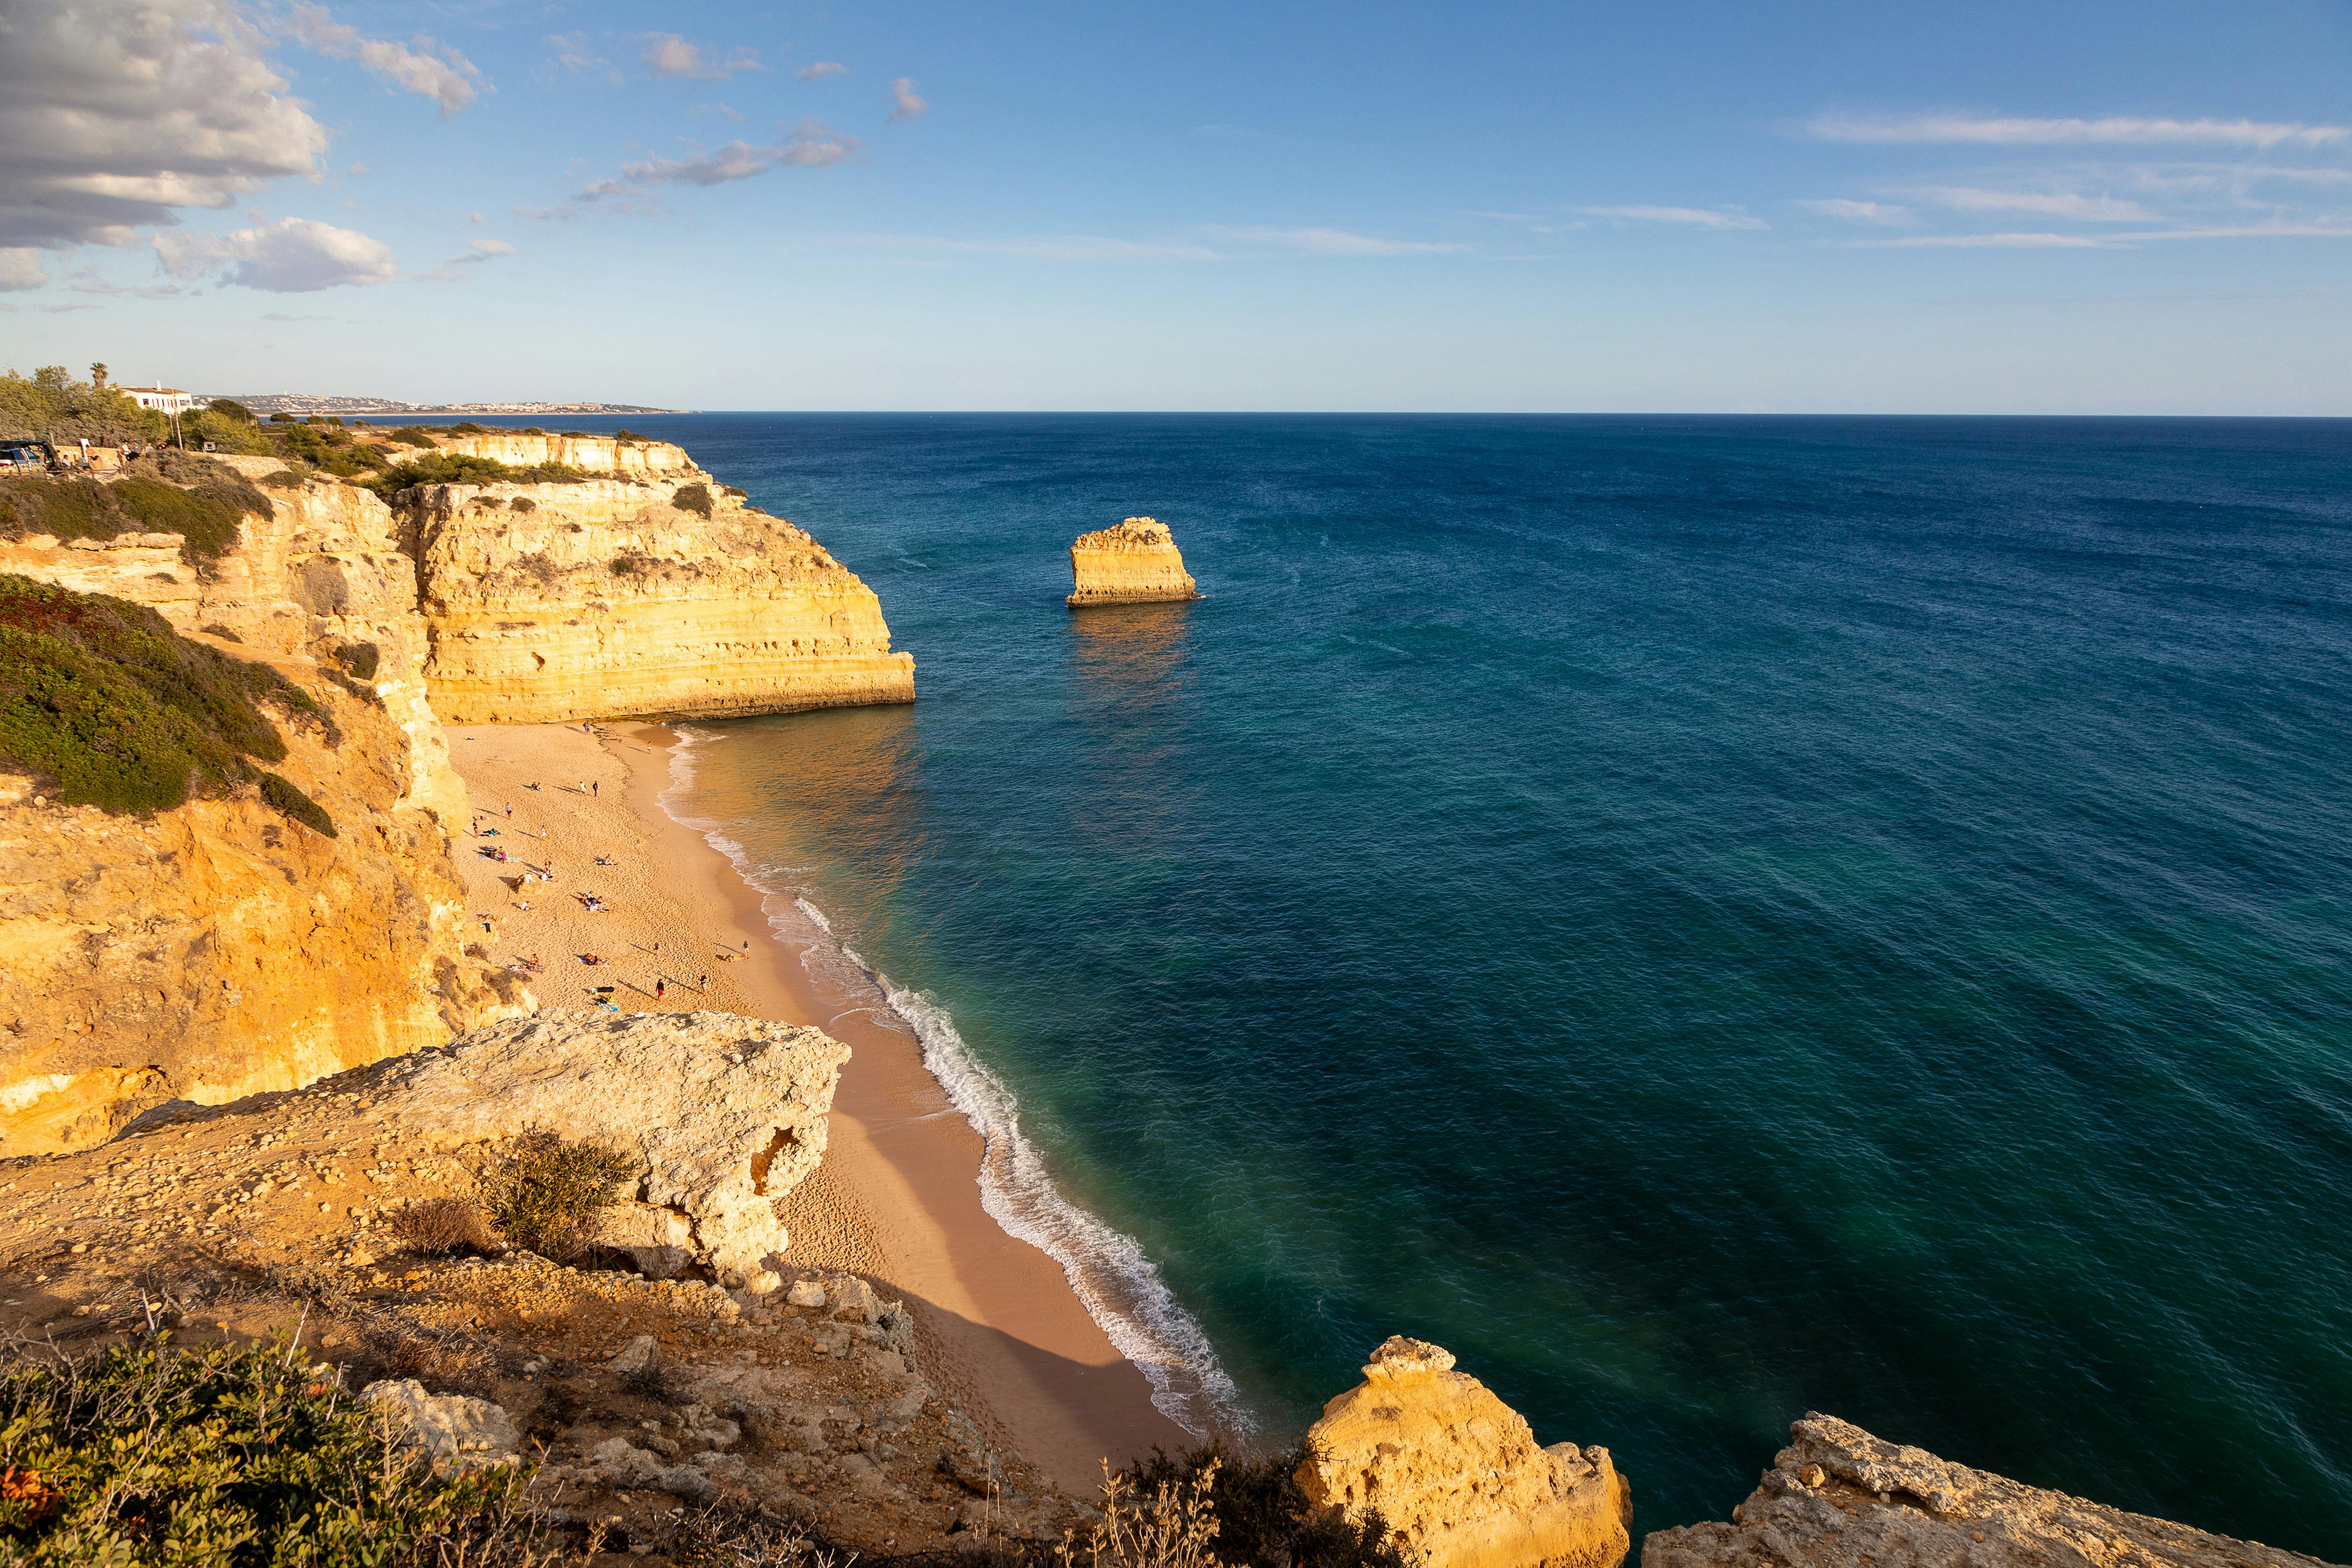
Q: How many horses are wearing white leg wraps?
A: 0